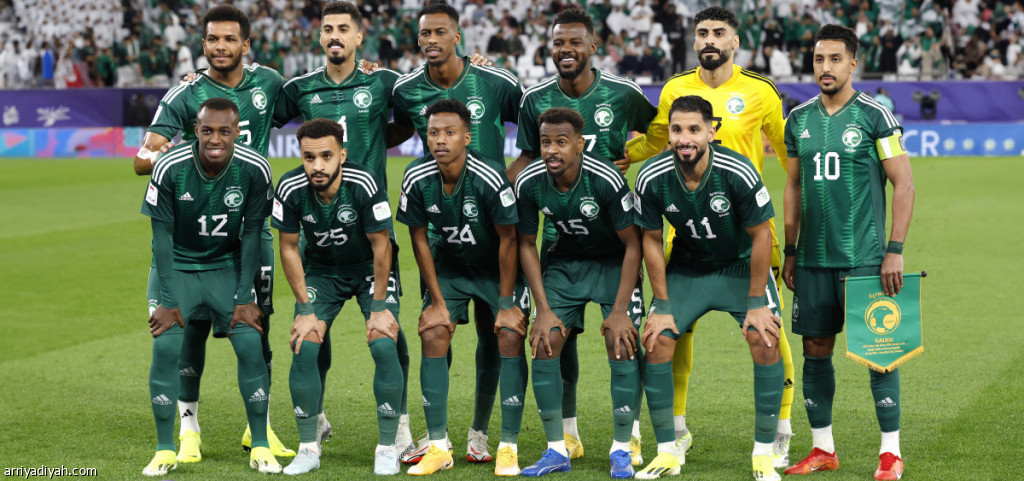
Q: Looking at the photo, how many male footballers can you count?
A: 11